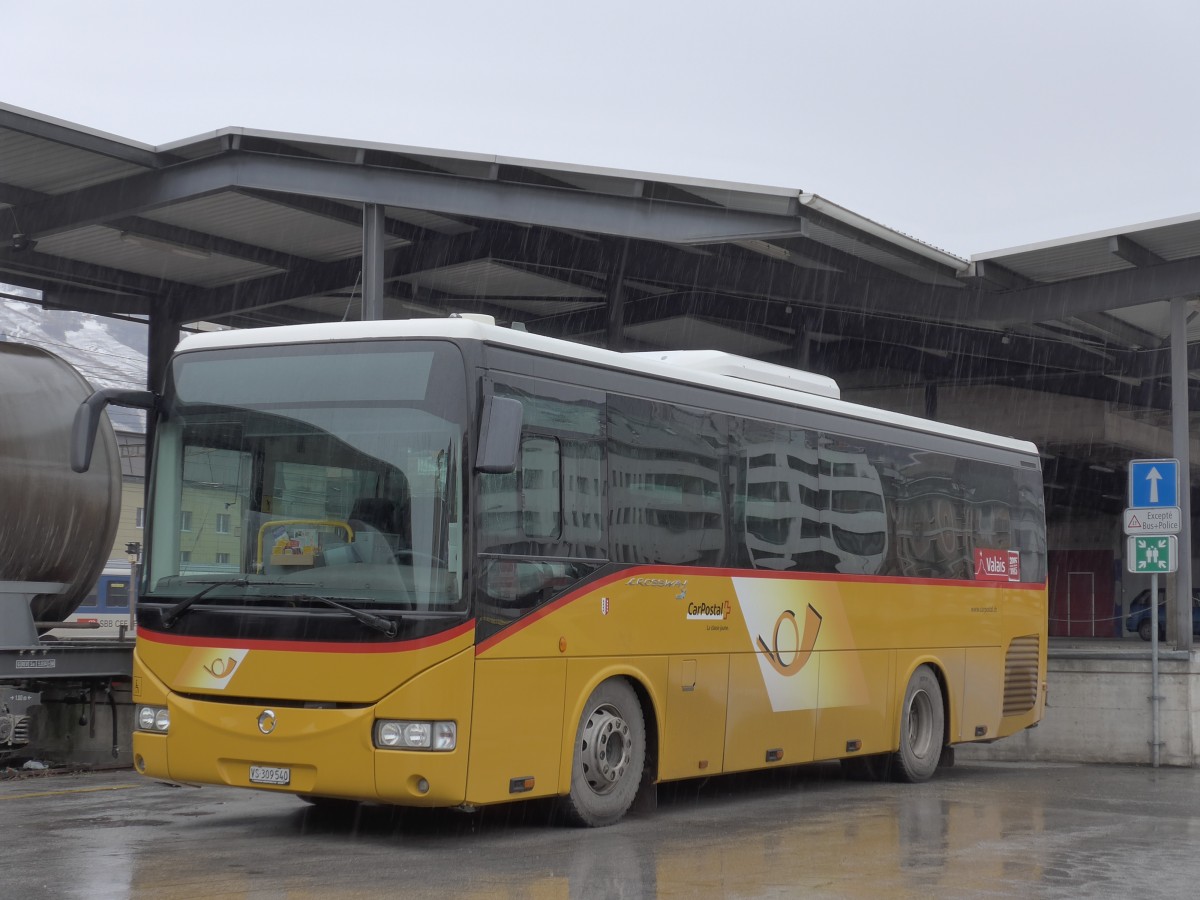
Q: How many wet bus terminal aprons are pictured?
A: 1